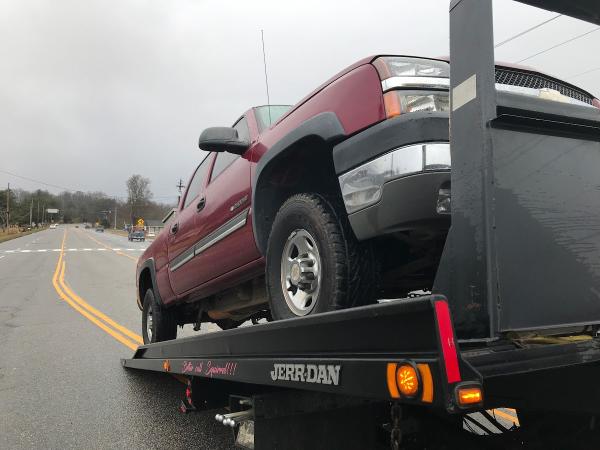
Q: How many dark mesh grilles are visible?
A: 1